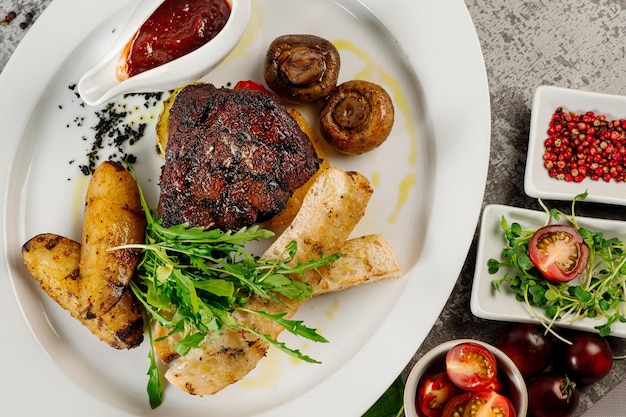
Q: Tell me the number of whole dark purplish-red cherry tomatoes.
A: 3